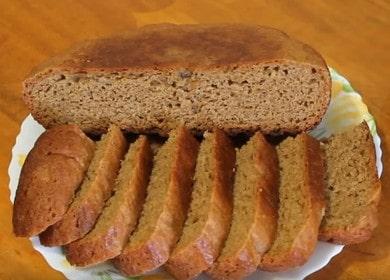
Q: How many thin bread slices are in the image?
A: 8